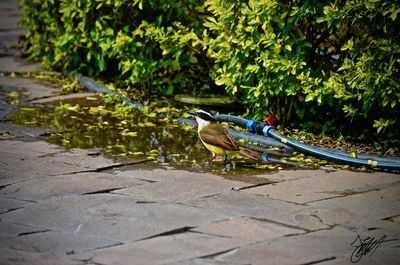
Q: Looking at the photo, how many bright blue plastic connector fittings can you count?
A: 2